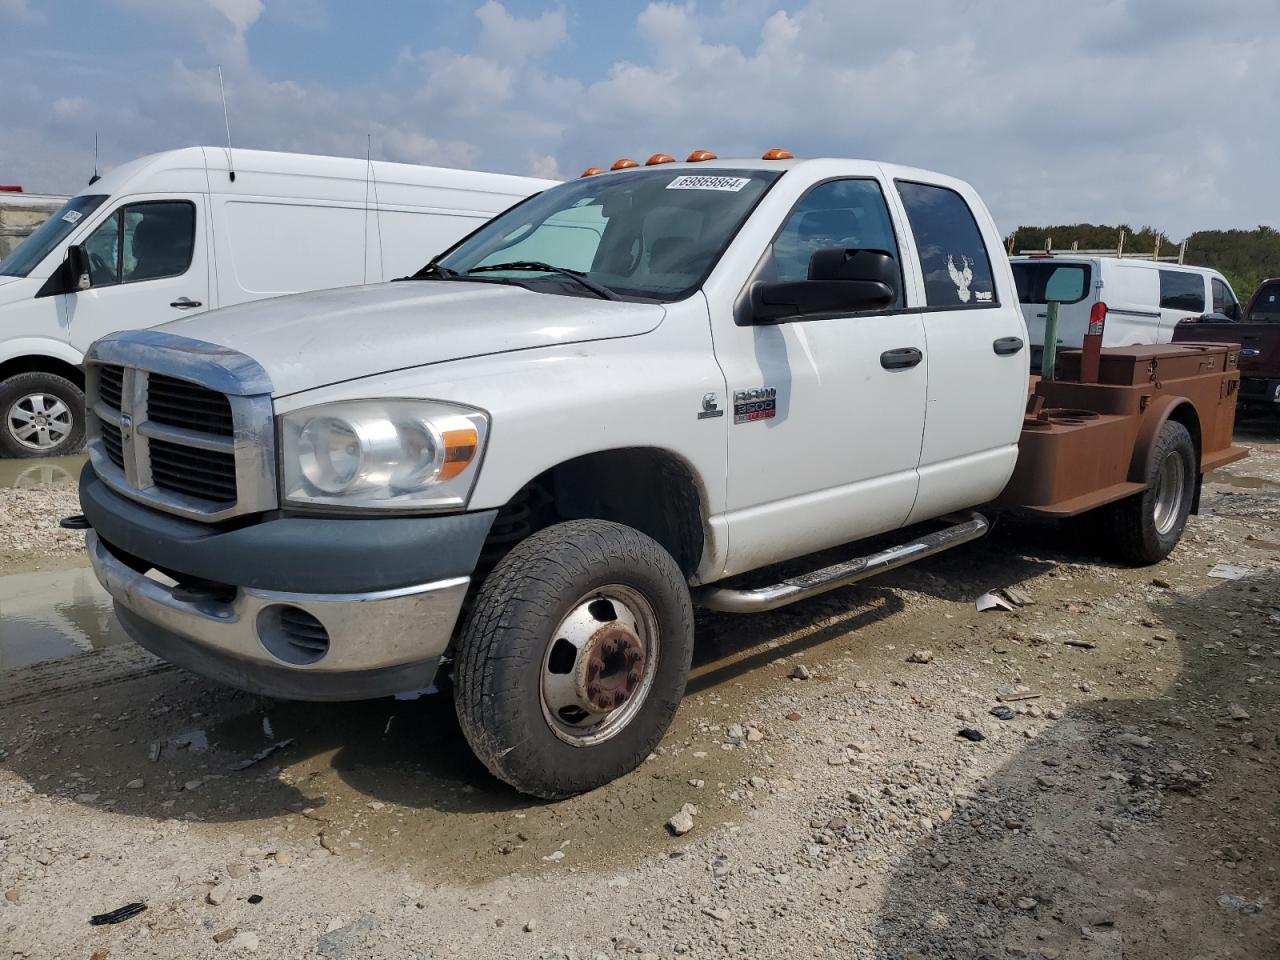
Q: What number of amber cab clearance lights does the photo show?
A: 5